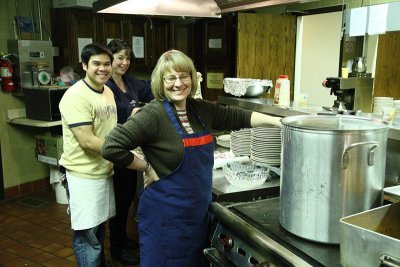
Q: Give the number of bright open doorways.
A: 1